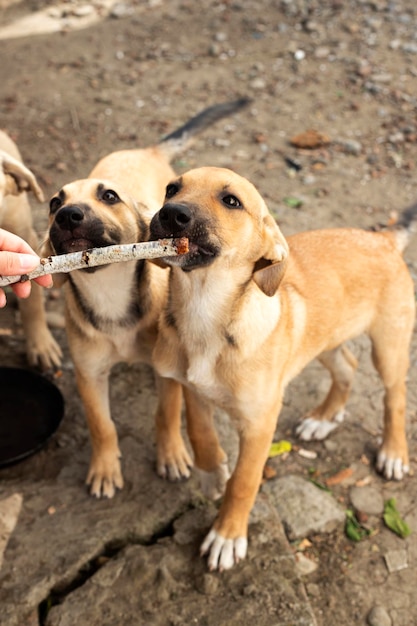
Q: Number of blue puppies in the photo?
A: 0